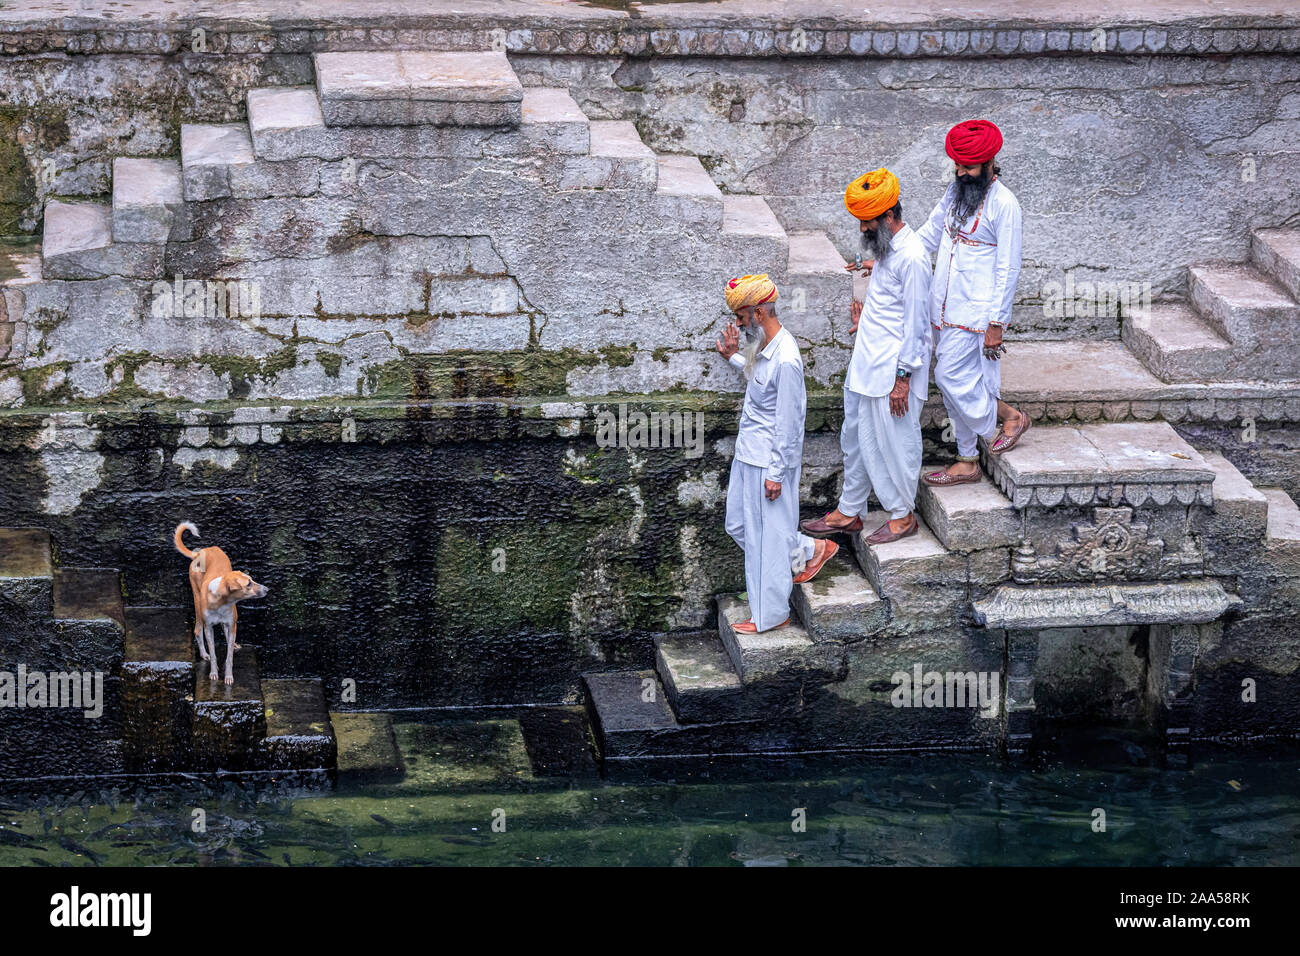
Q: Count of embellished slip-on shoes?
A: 2